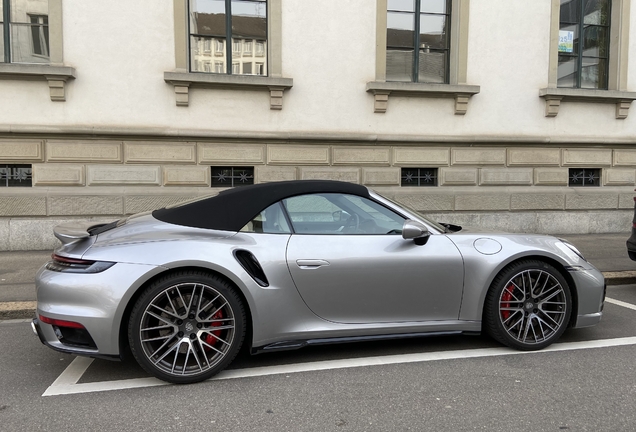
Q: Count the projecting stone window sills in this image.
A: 4